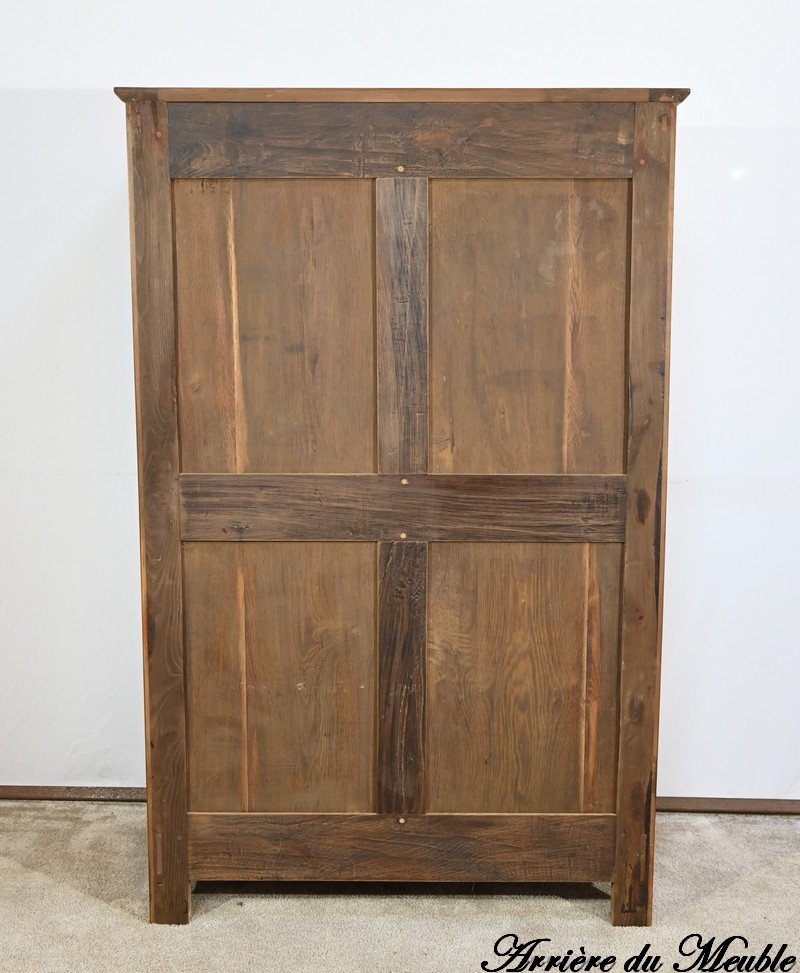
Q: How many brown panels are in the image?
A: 4